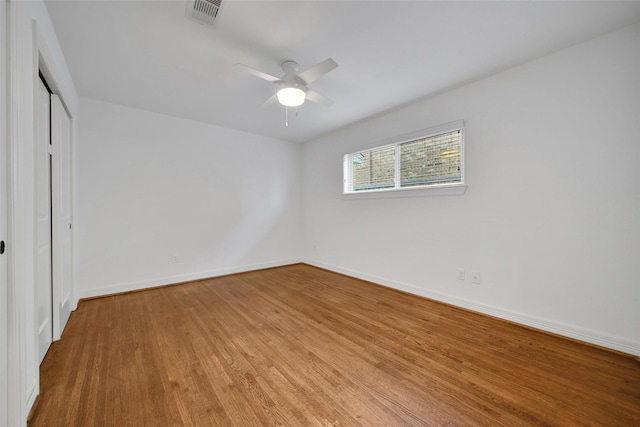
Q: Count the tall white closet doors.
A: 2